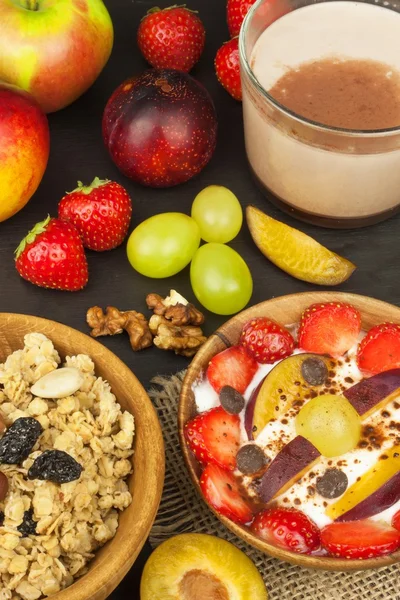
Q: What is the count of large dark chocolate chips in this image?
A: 4